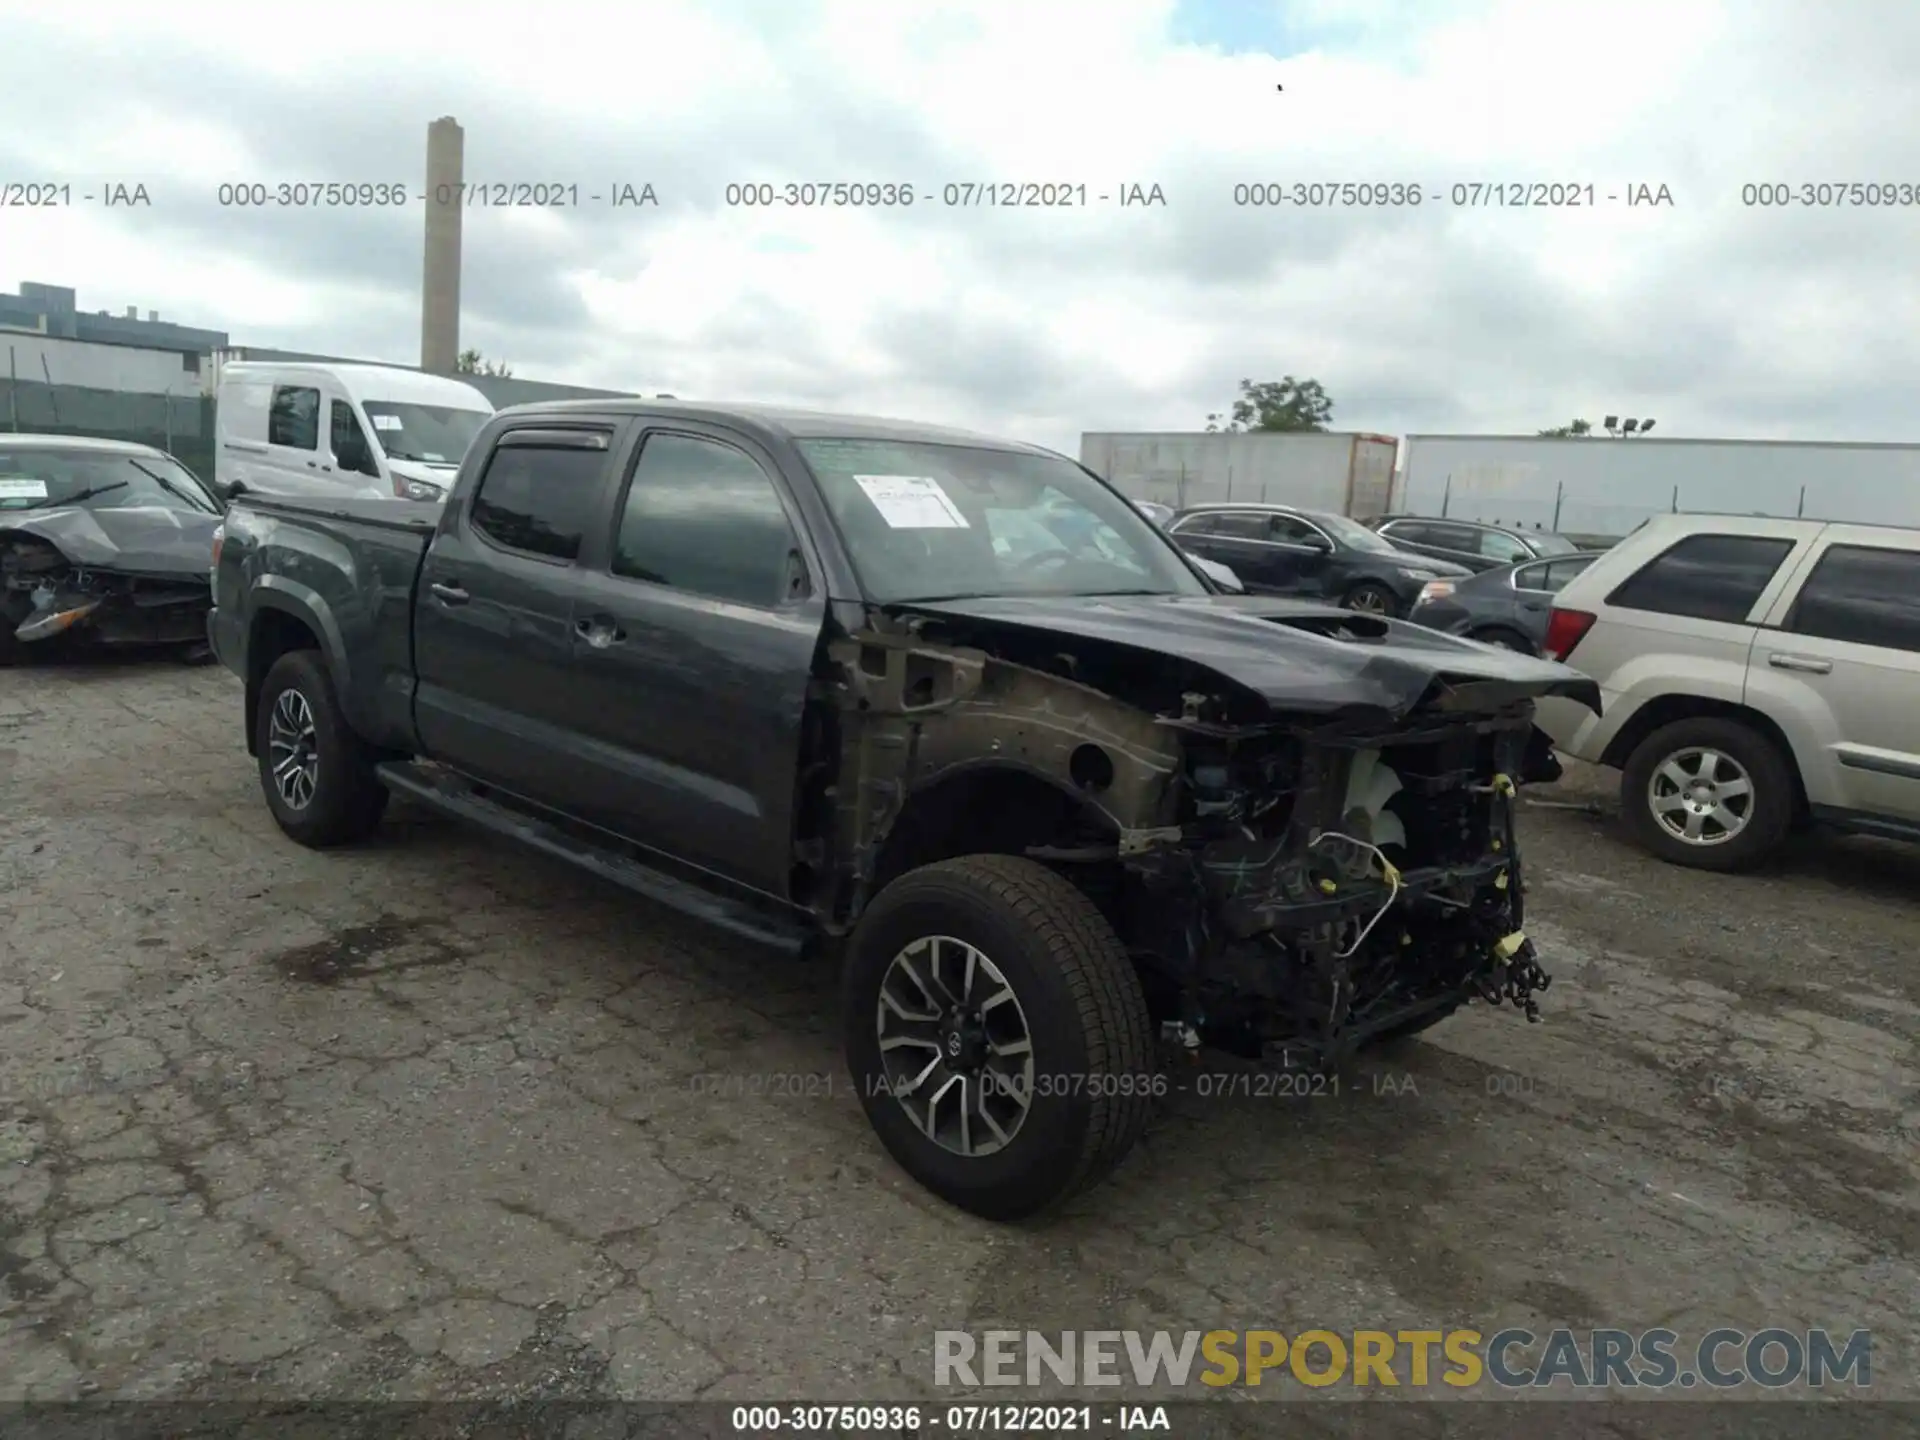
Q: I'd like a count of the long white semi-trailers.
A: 2